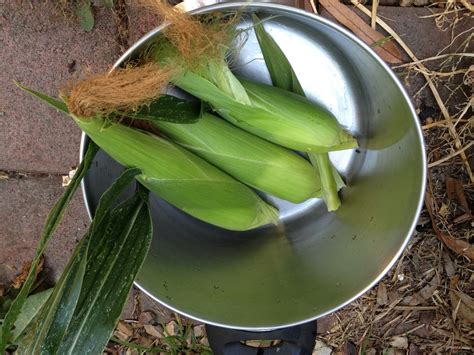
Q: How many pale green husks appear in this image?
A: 3